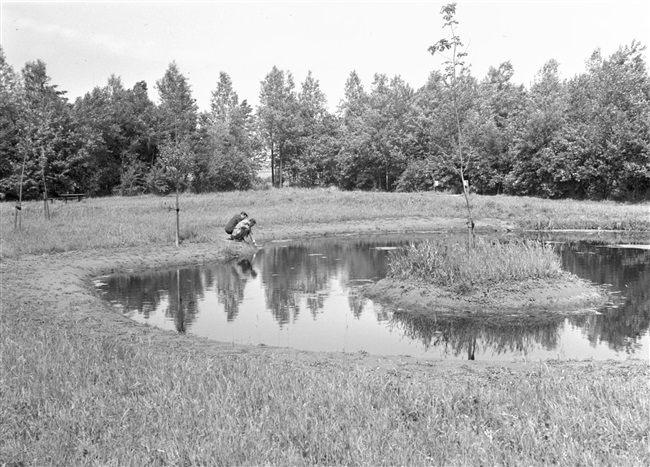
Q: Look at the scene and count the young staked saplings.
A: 4